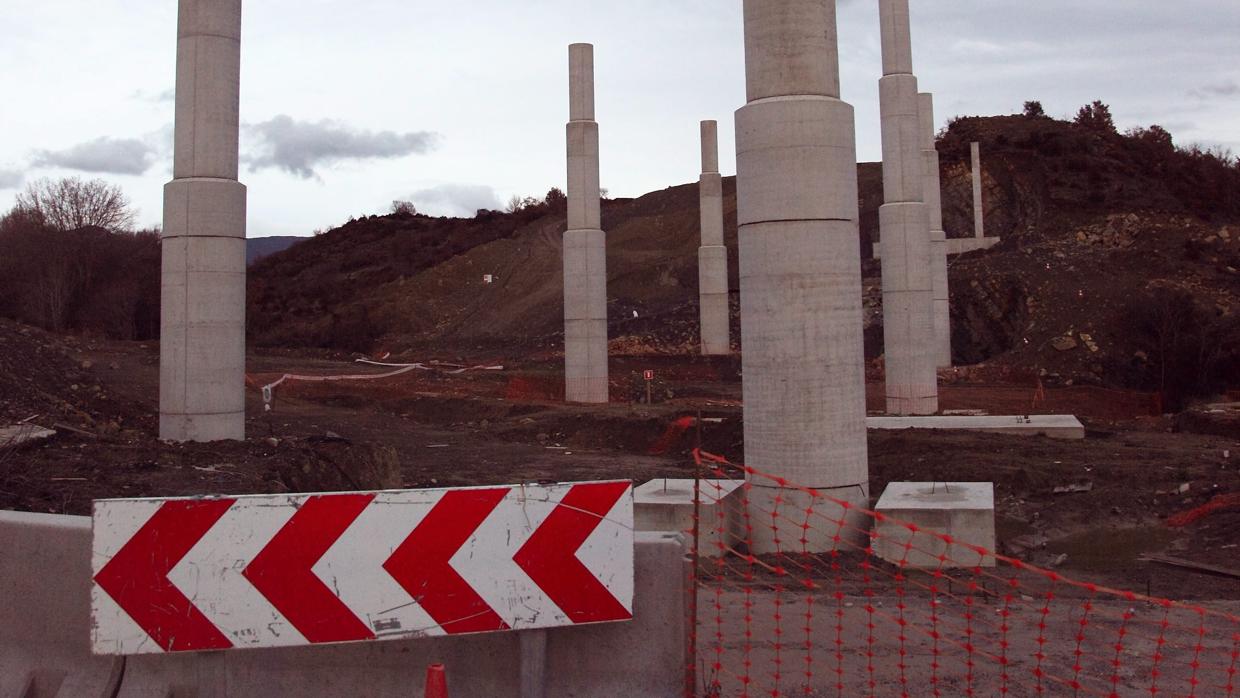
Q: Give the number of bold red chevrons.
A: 4